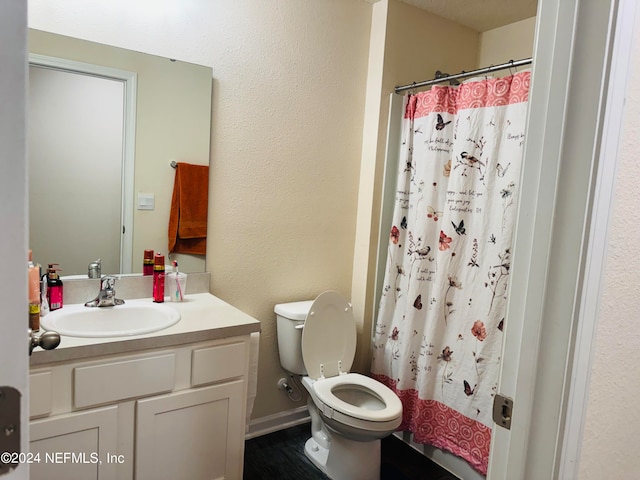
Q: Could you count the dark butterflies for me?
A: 6